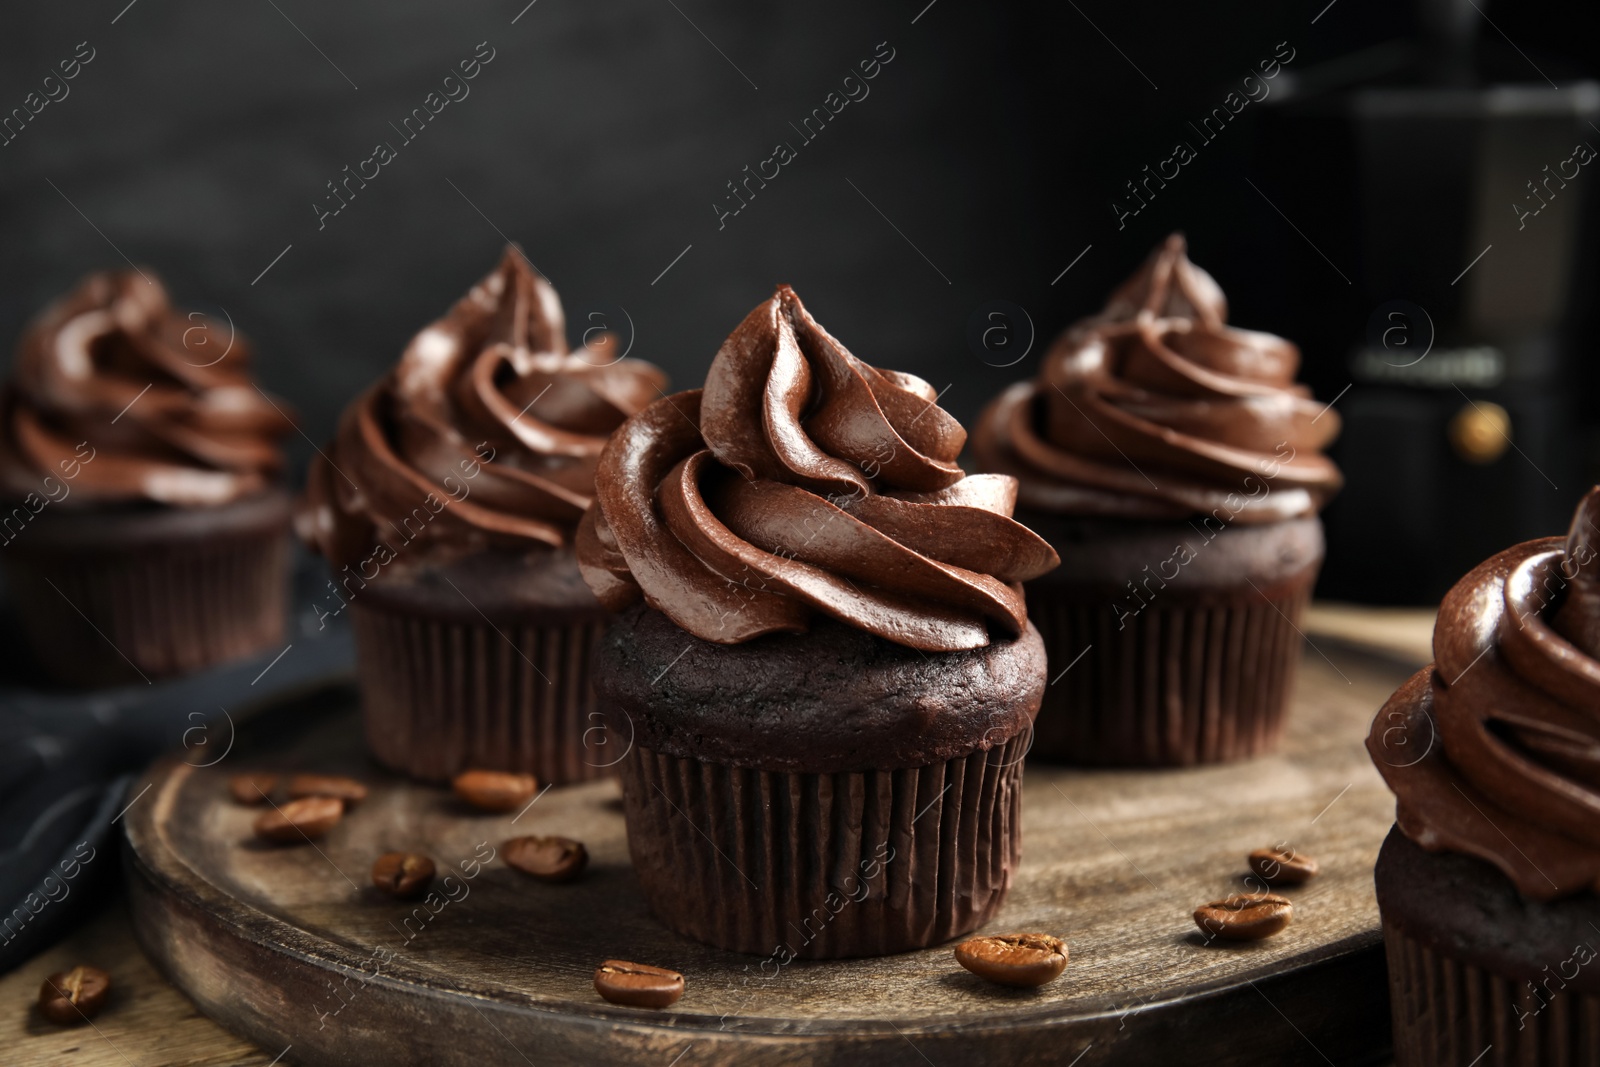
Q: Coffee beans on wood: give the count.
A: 11